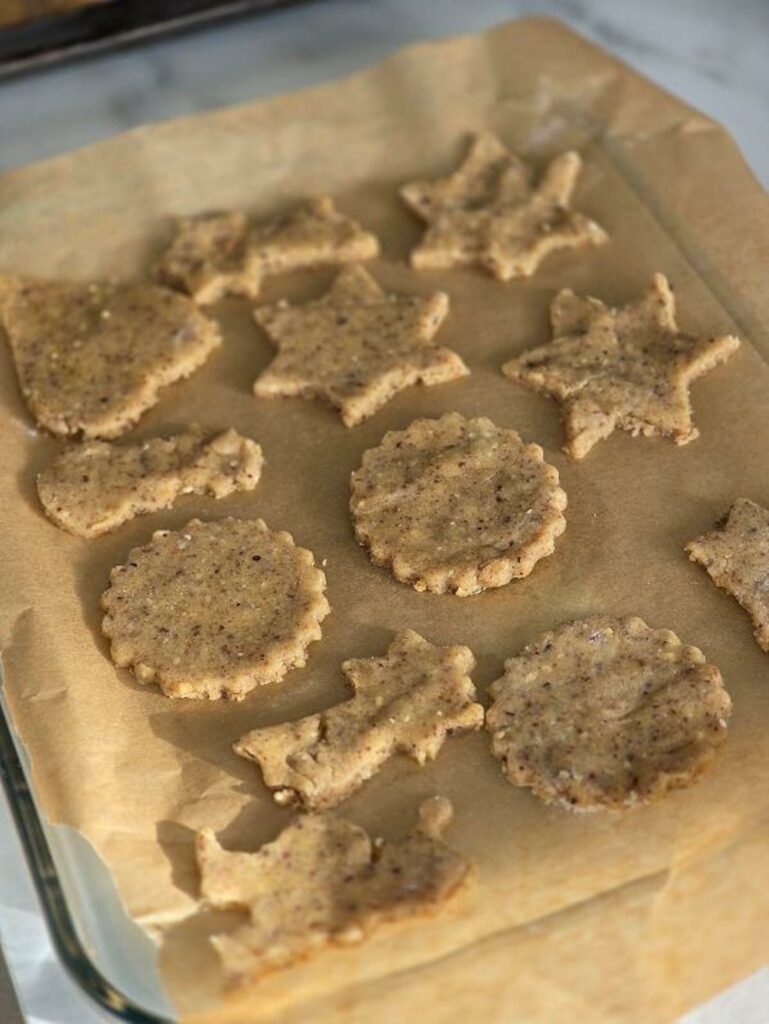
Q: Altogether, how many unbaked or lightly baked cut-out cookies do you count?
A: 12